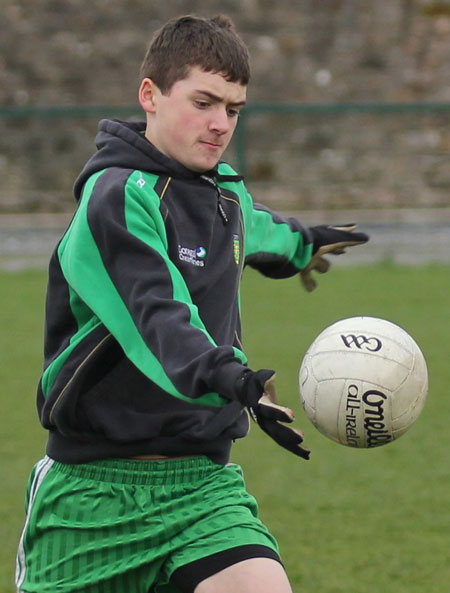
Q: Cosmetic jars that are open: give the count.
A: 0